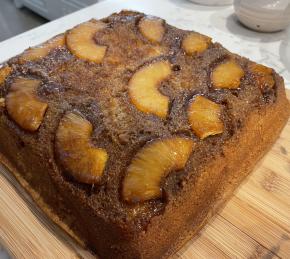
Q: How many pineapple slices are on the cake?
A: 12